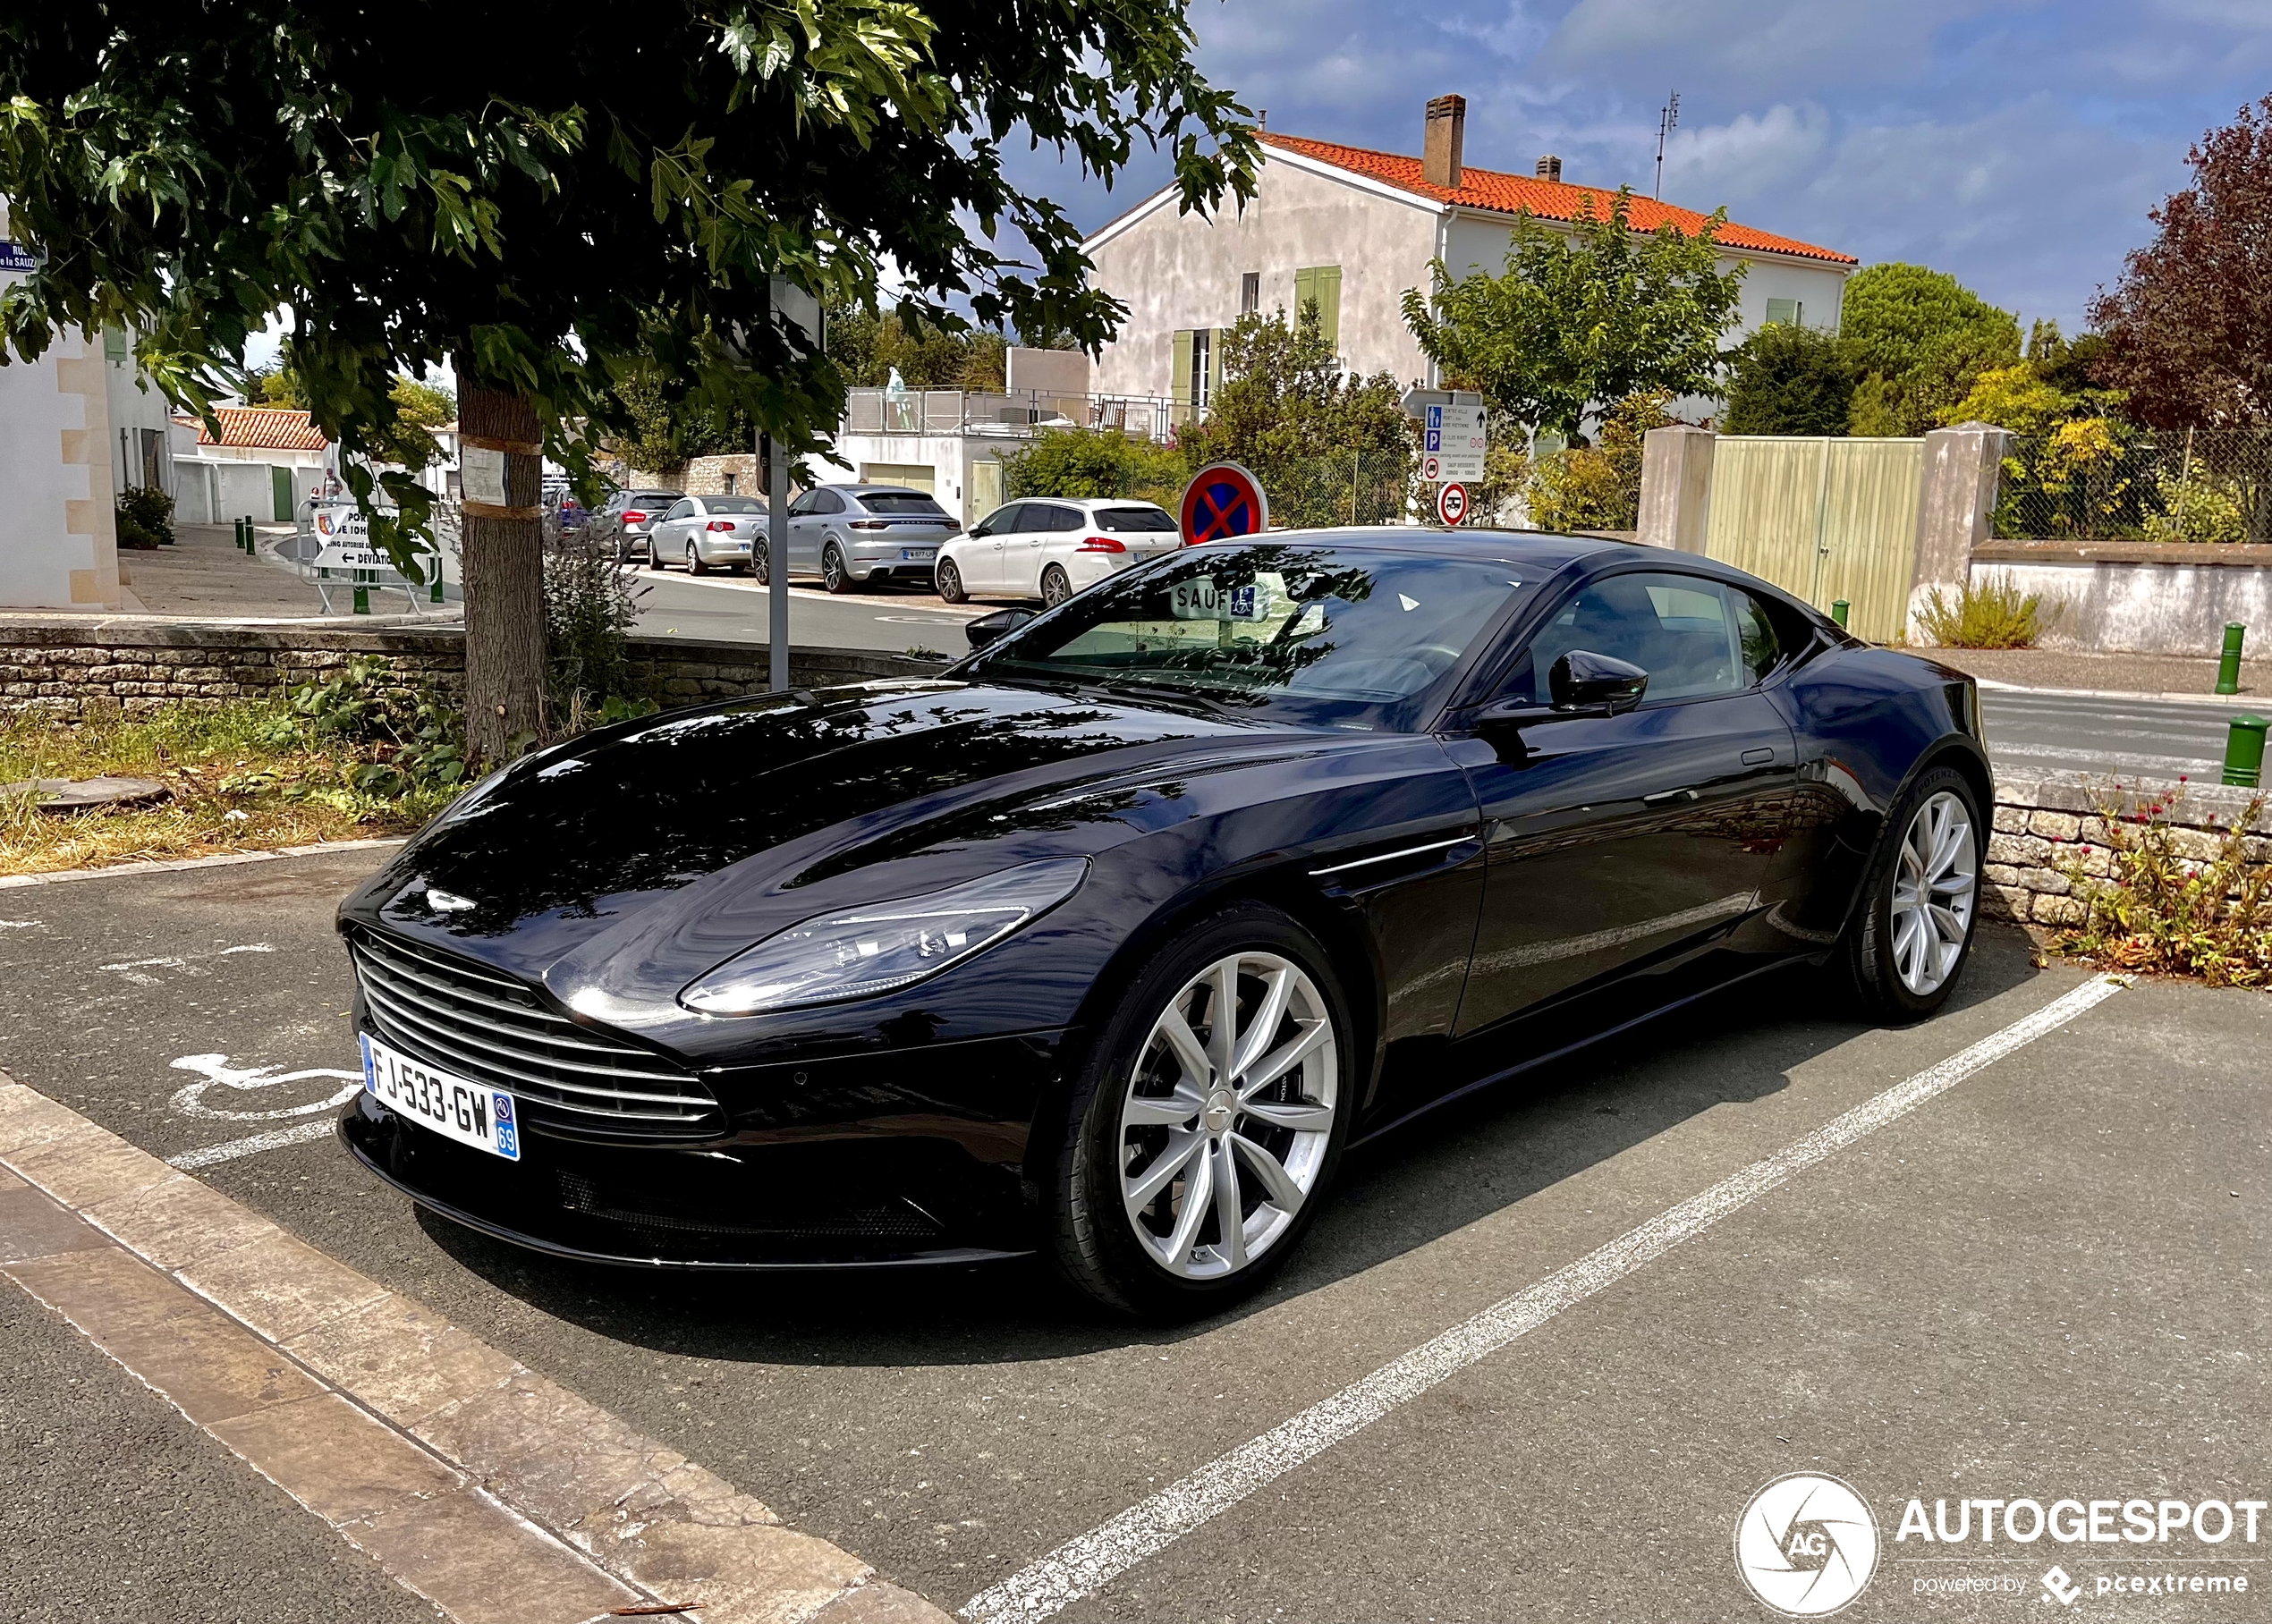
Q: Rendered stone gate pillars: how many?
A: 2